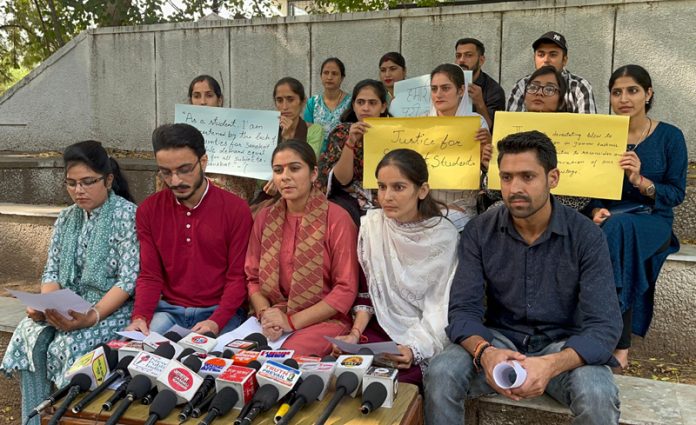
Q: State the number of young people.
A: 15